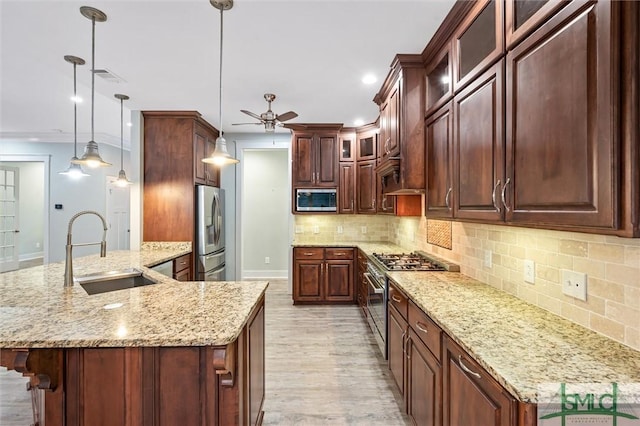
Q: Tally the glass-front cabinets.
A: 5